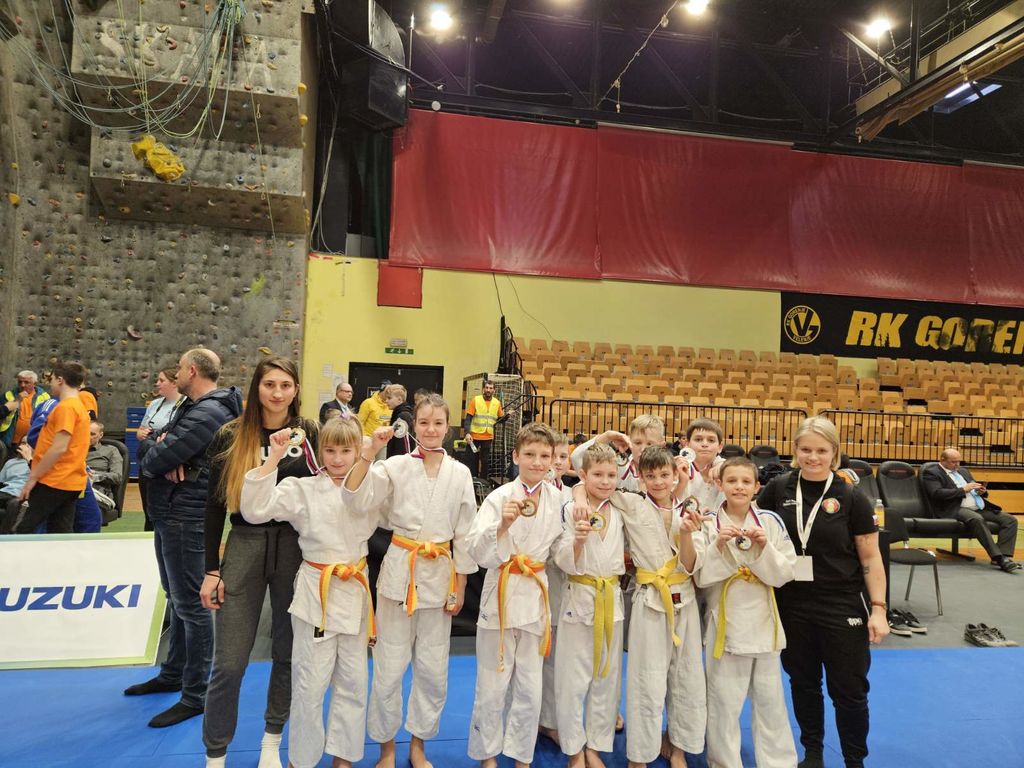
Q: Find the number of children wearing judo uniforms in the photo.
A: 9